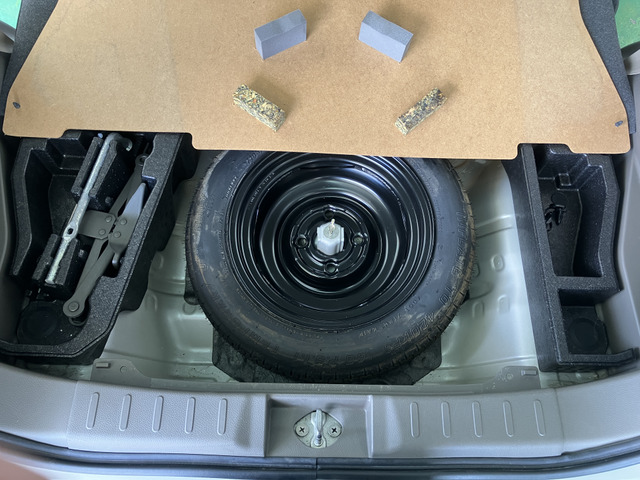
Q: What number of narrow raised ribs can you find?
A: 10